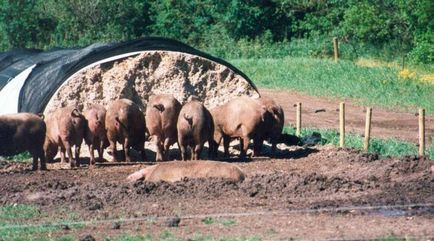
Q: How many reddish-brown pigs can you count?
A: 9